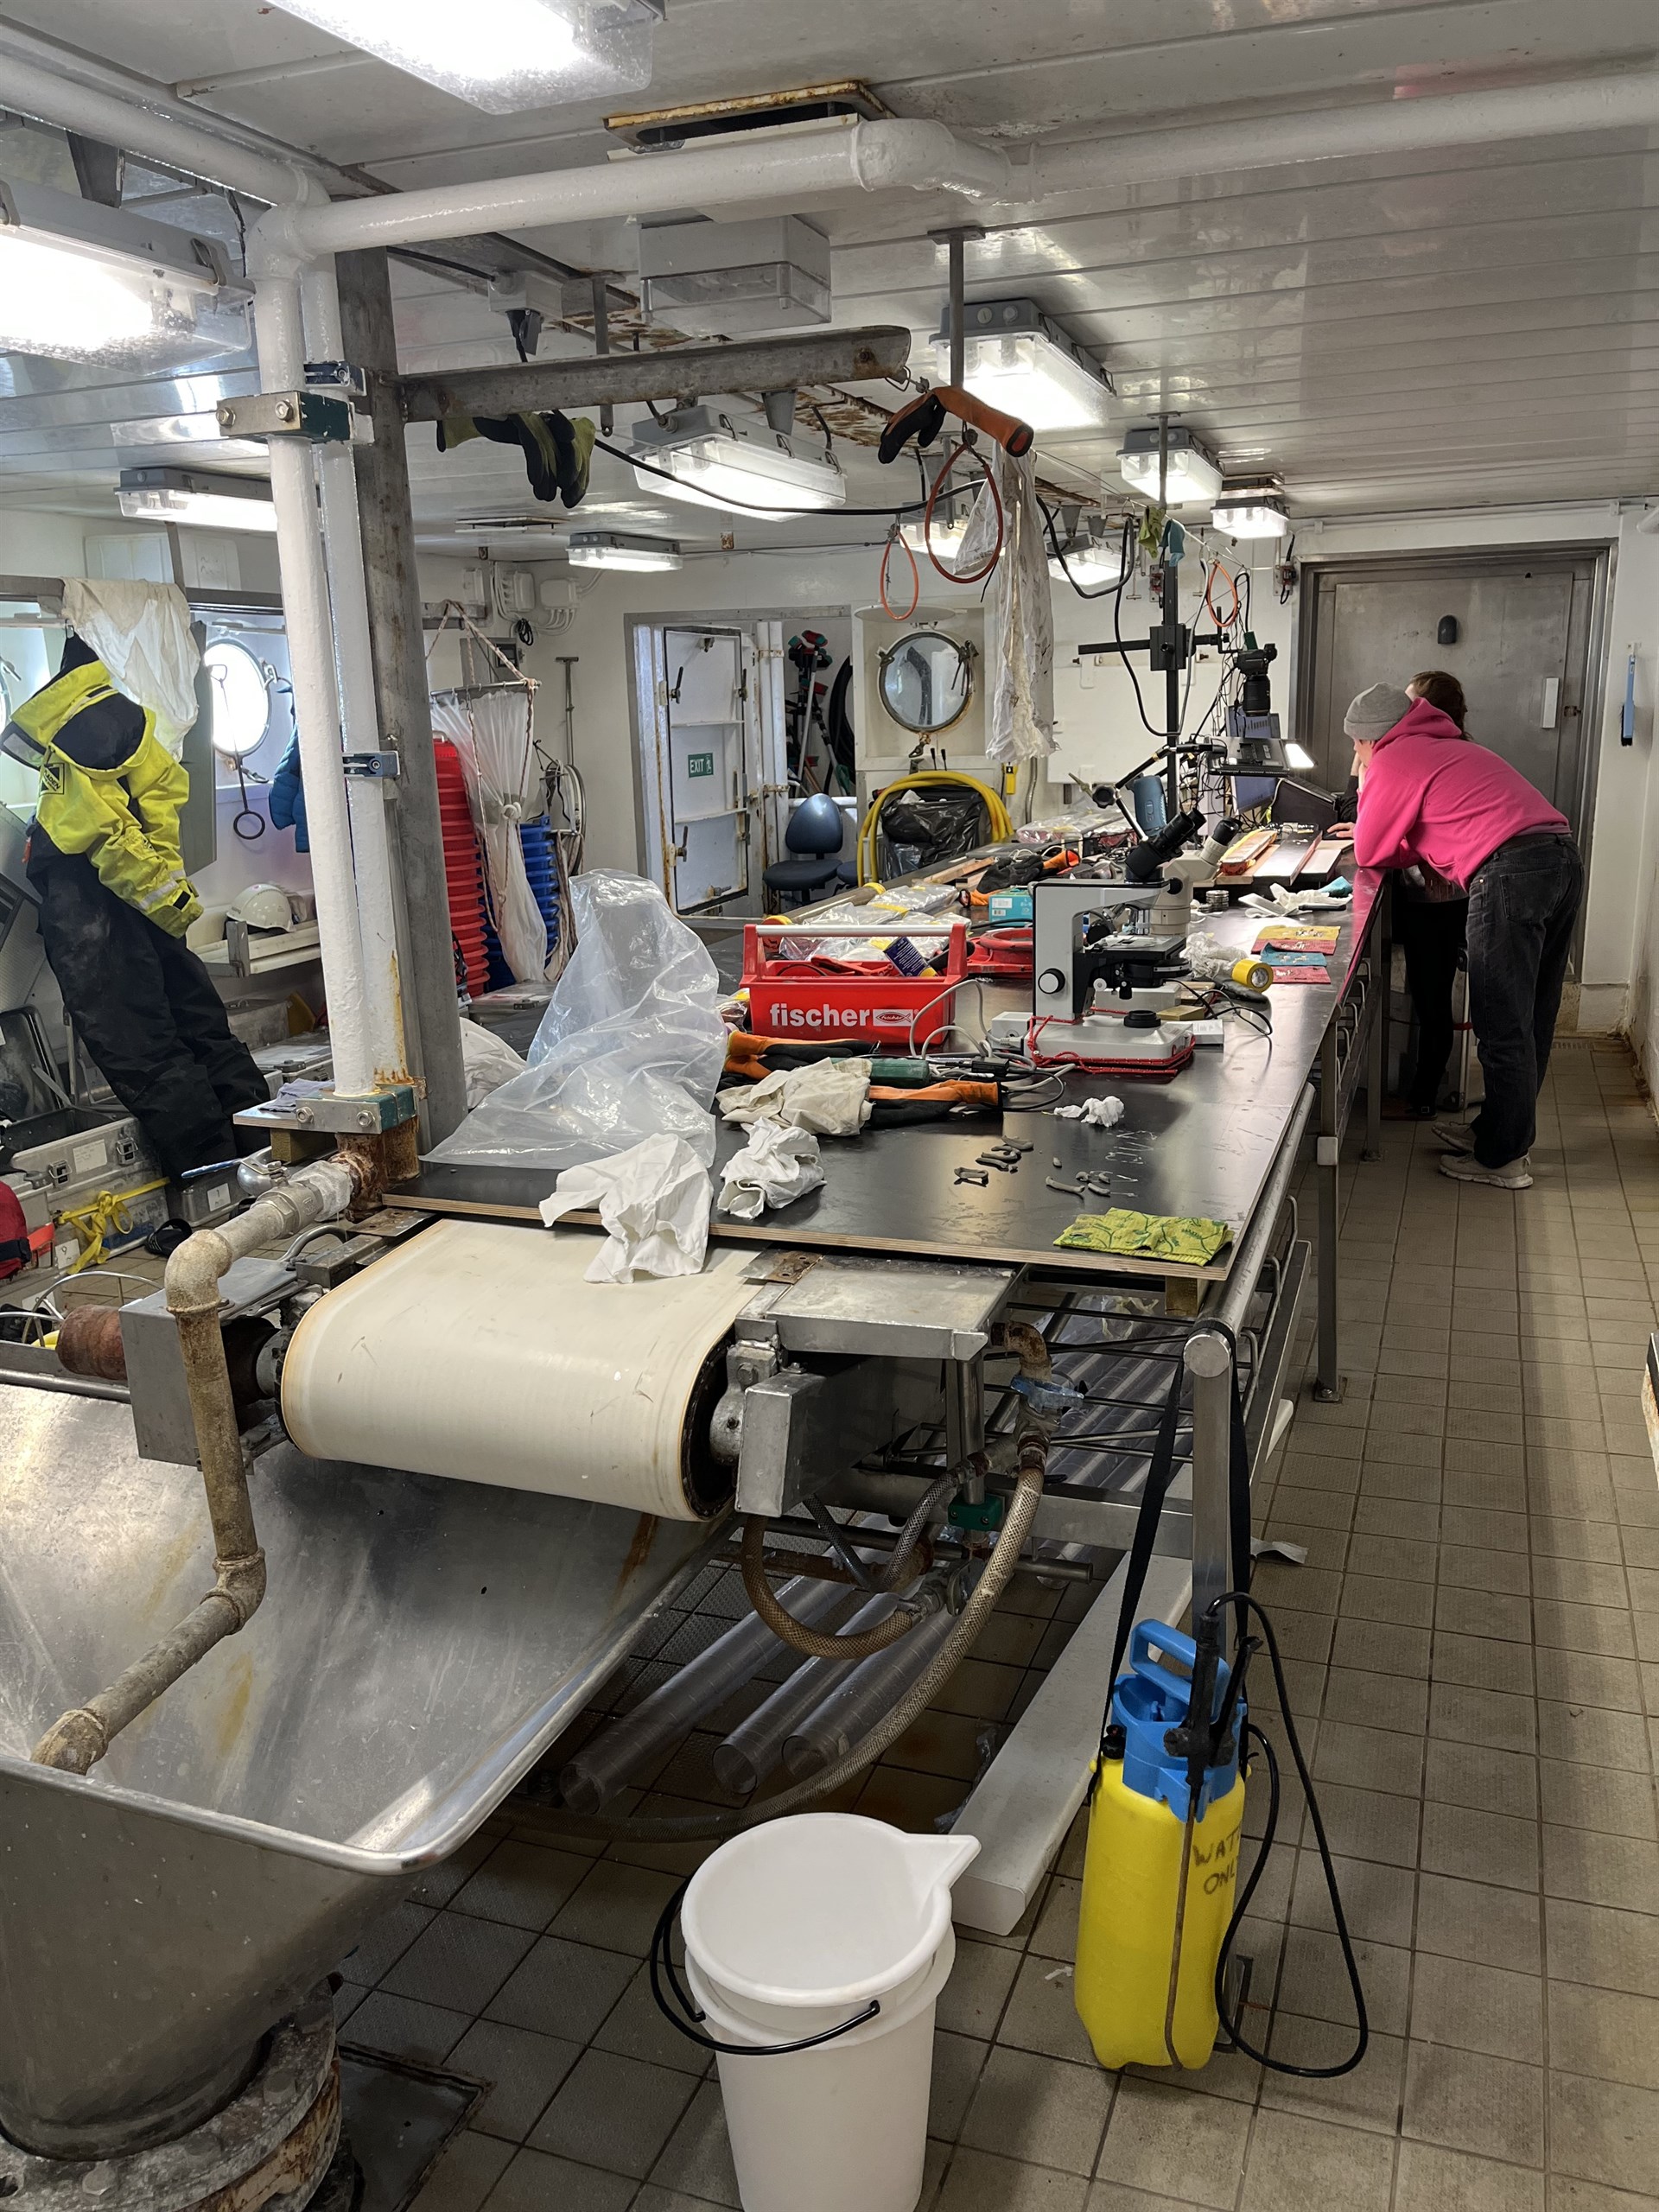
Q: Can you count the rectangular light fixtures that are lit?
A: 10